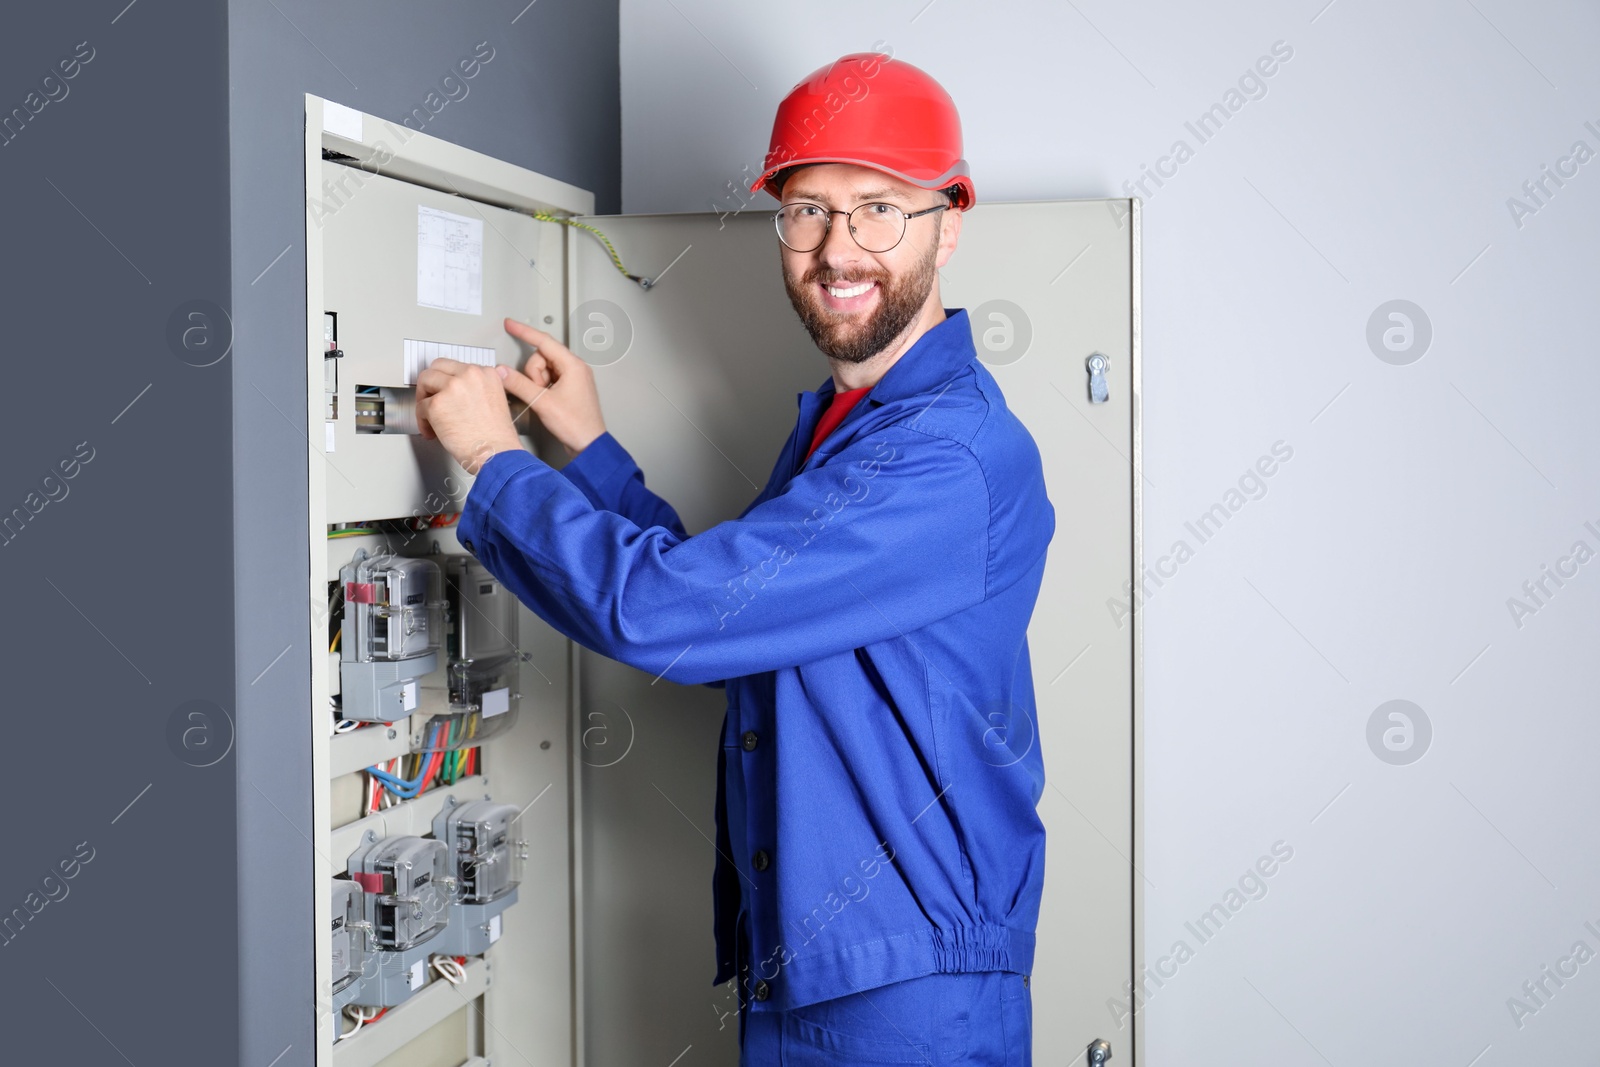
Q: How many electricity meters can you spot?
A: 5